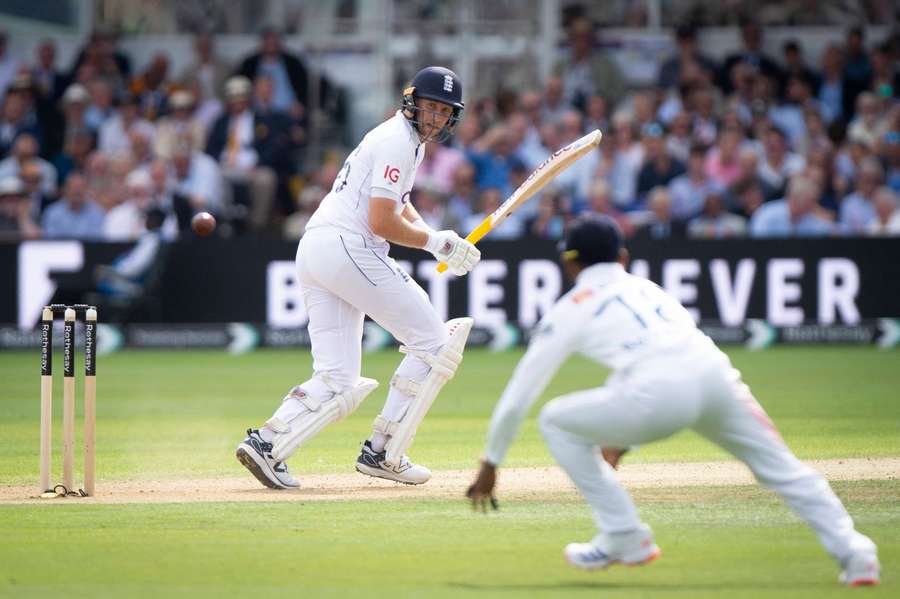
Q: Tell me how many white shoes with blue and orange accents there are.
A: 2